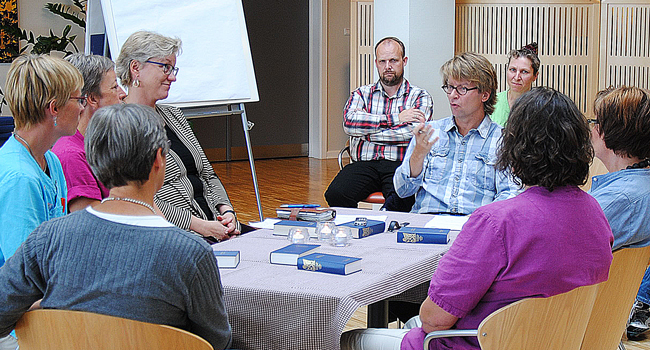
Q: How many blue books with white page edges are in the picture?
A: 6